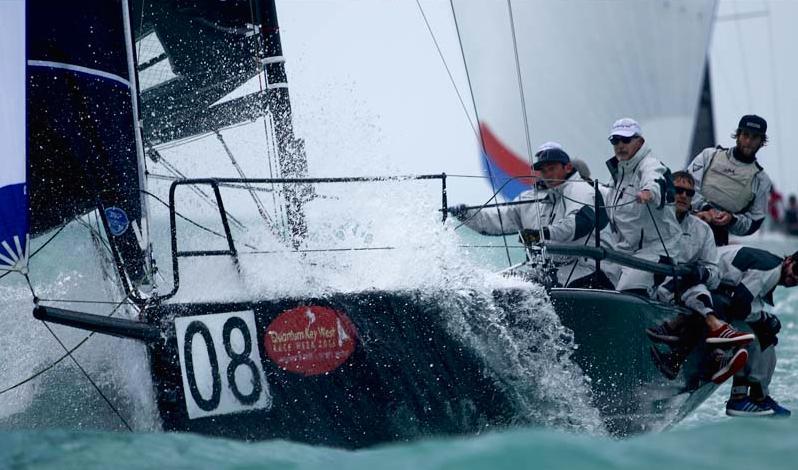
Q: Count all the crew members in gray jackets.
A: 5